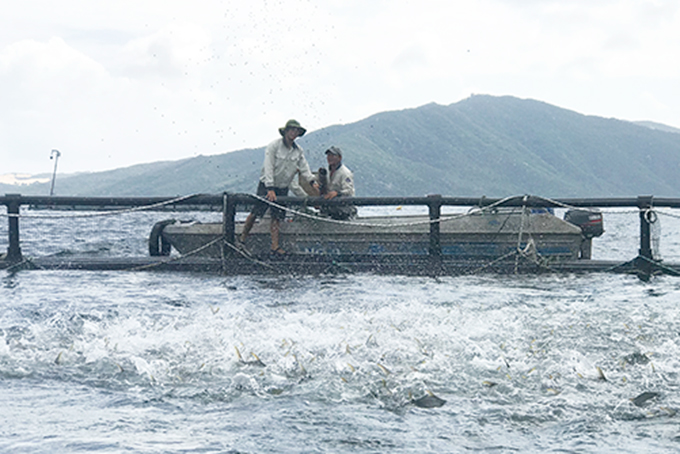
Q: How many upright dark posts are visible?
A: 4